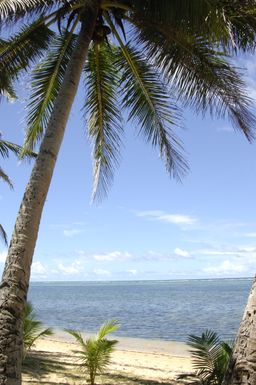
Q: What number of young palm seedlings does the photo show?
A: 3